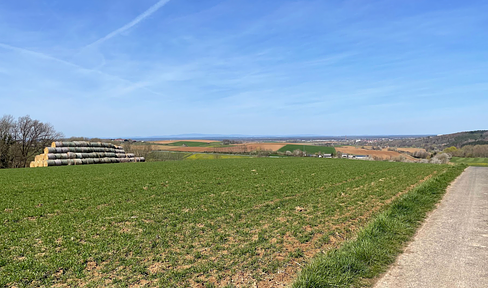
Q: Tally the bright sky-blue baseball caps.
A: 0